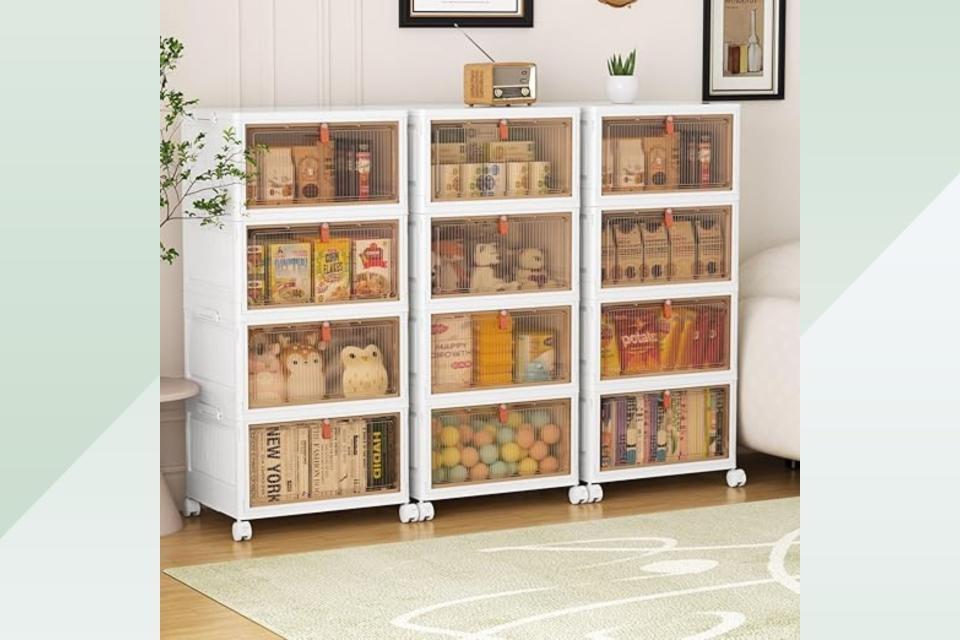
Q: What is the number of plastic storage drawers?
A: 12